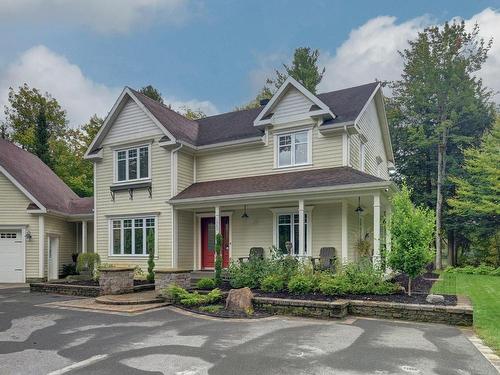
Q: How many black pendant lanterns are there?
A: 2